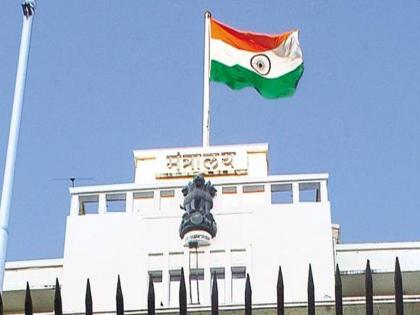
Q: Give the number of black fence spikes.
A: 14